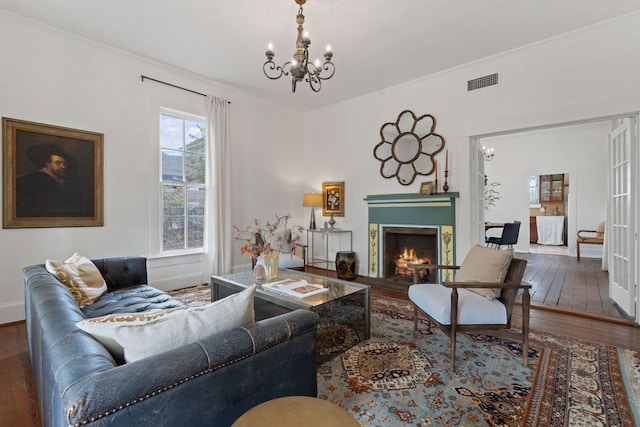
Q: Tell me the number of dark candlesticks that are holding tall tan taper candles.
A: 2